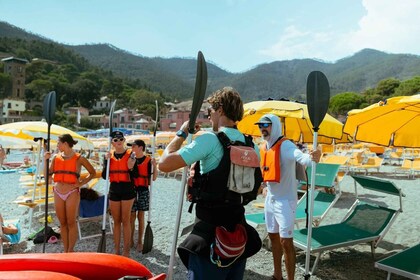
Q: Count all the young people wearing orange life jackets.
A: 3